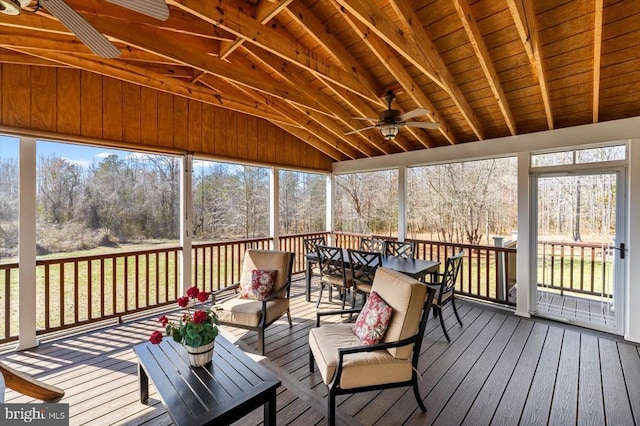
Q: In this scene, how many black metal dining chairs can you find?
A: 6